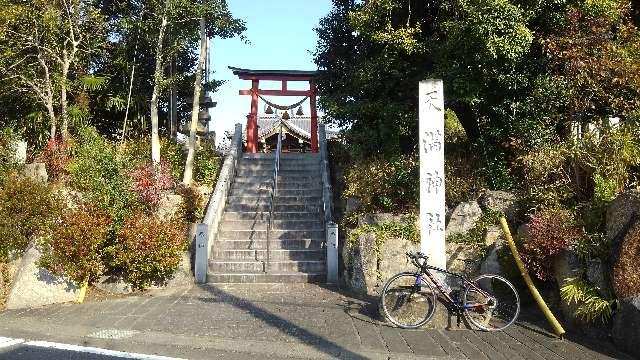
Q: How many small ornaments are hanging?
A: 3